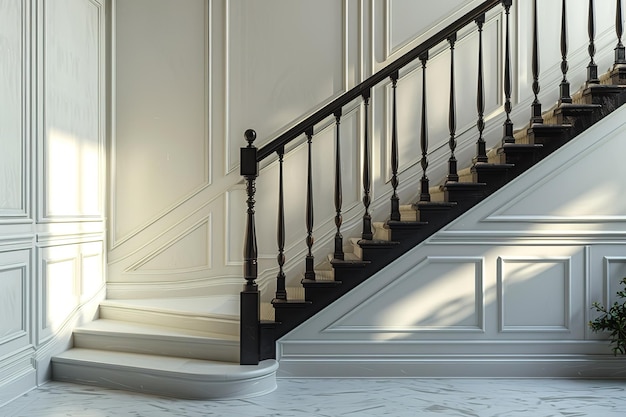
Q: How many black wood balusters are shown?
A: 13